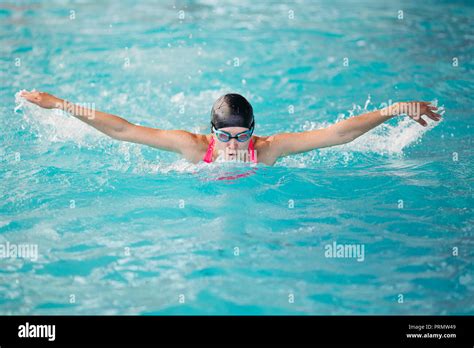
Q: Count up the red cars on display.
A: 0